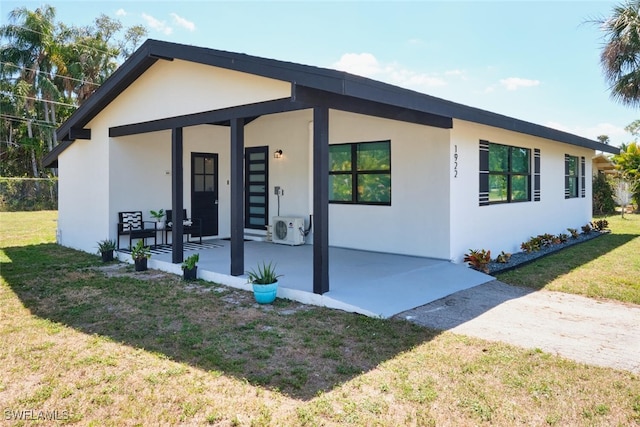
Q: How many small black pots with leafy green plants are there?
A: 3